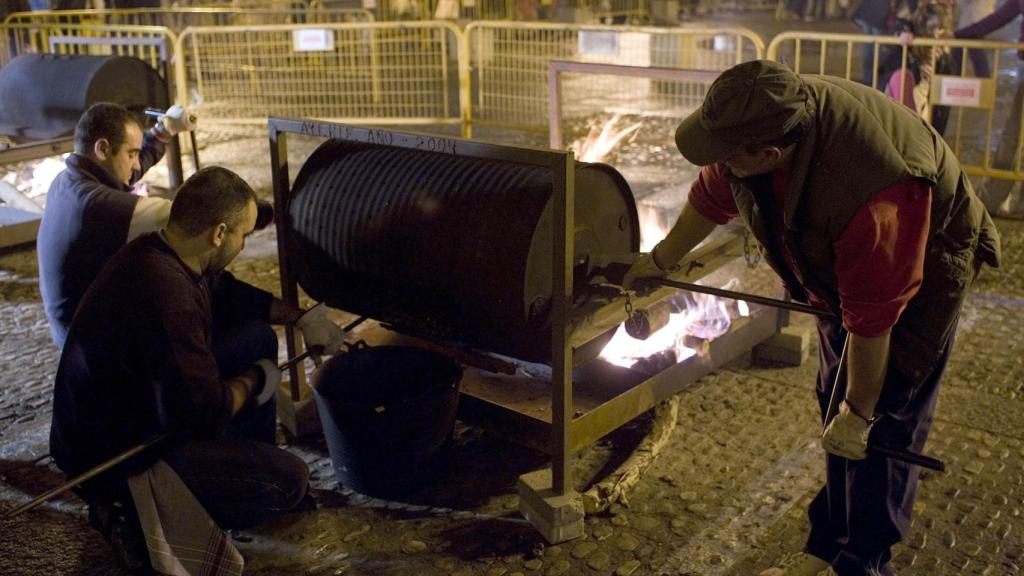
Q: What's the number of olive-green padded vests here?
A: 1